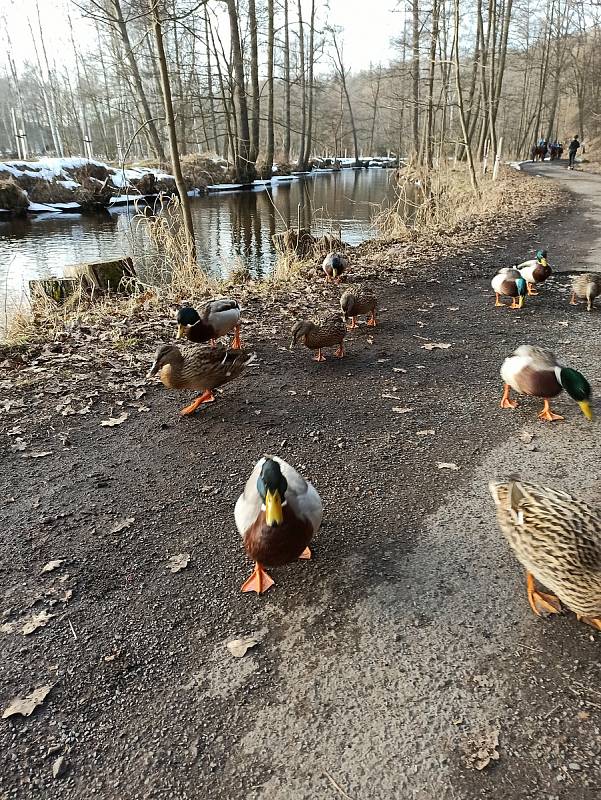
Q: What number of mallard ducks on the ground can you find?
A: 11